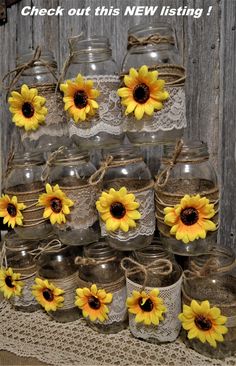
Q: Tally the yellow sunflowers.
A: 12